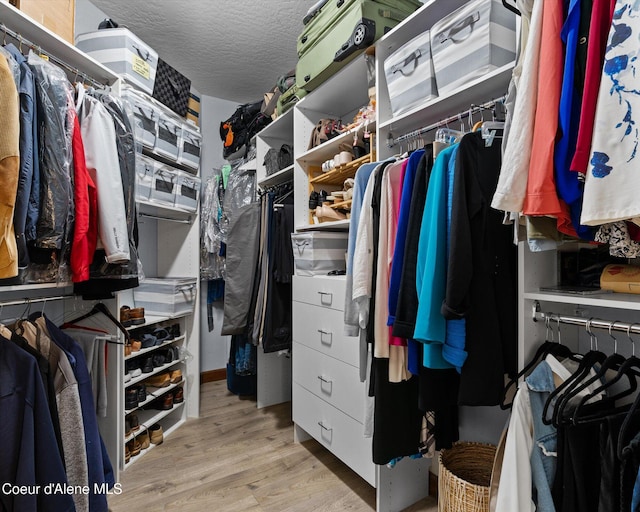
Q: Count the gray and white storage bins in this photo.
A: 11